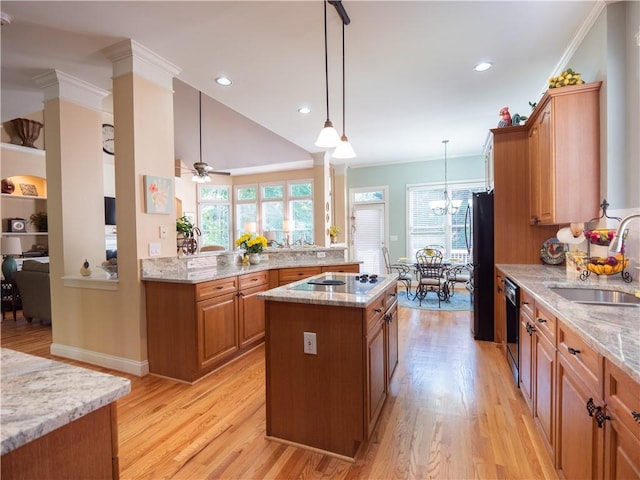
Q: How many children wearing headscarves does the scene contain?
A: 0